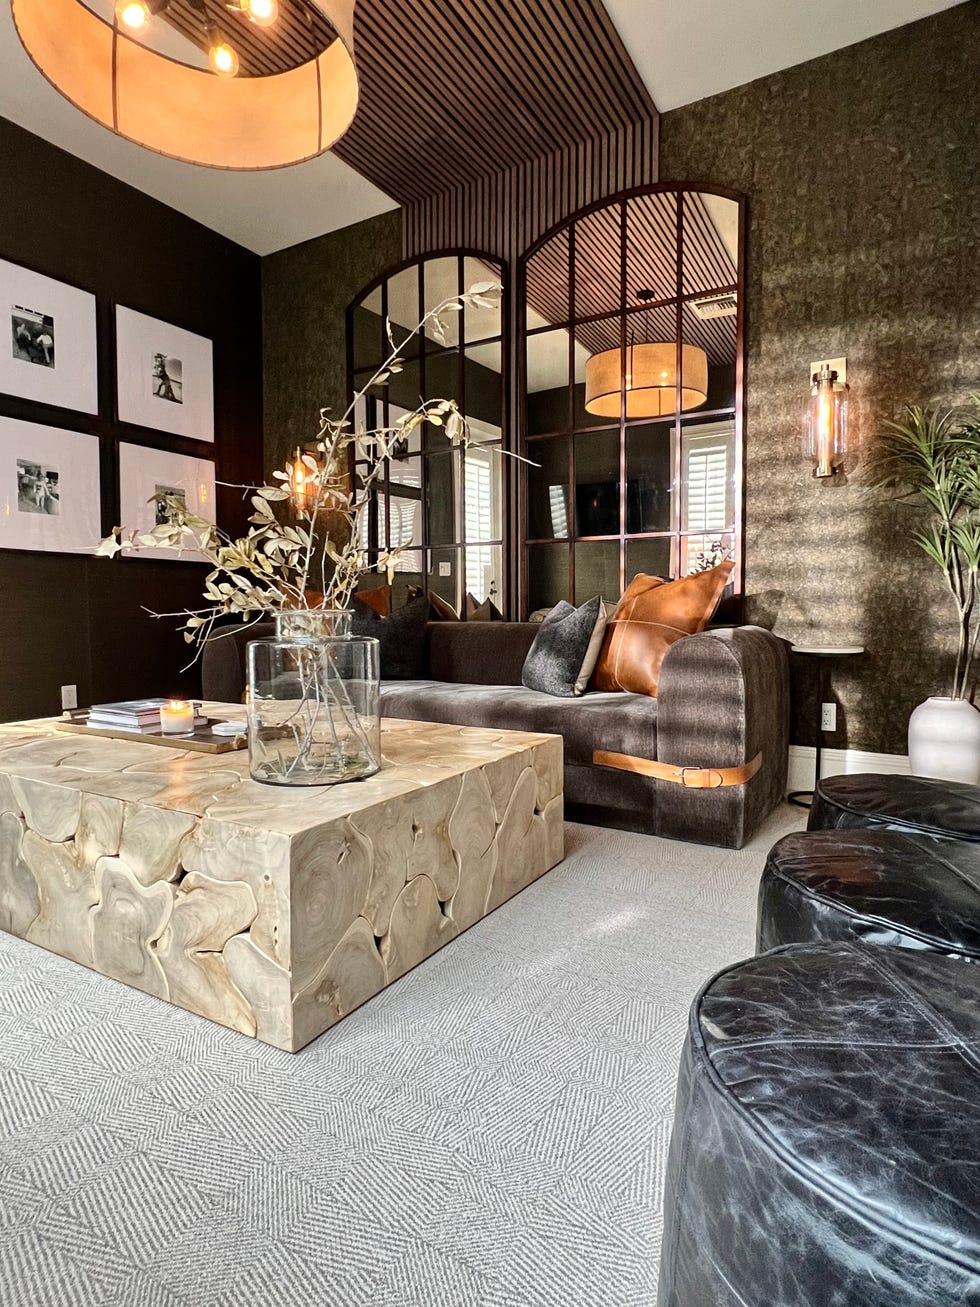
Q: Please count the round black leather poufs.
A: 3